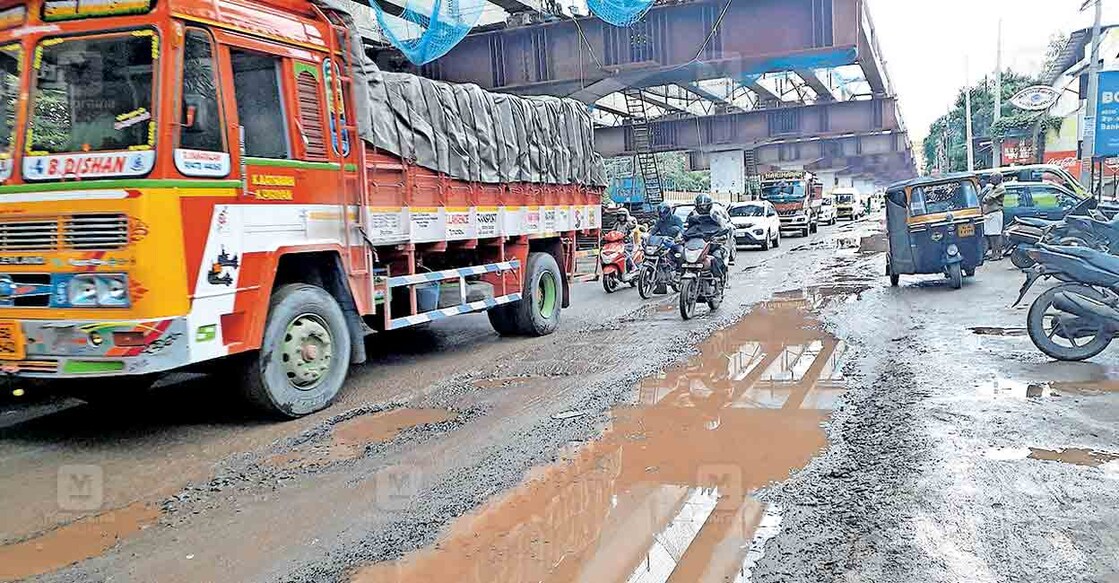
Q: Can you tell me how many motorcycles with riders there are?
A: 3